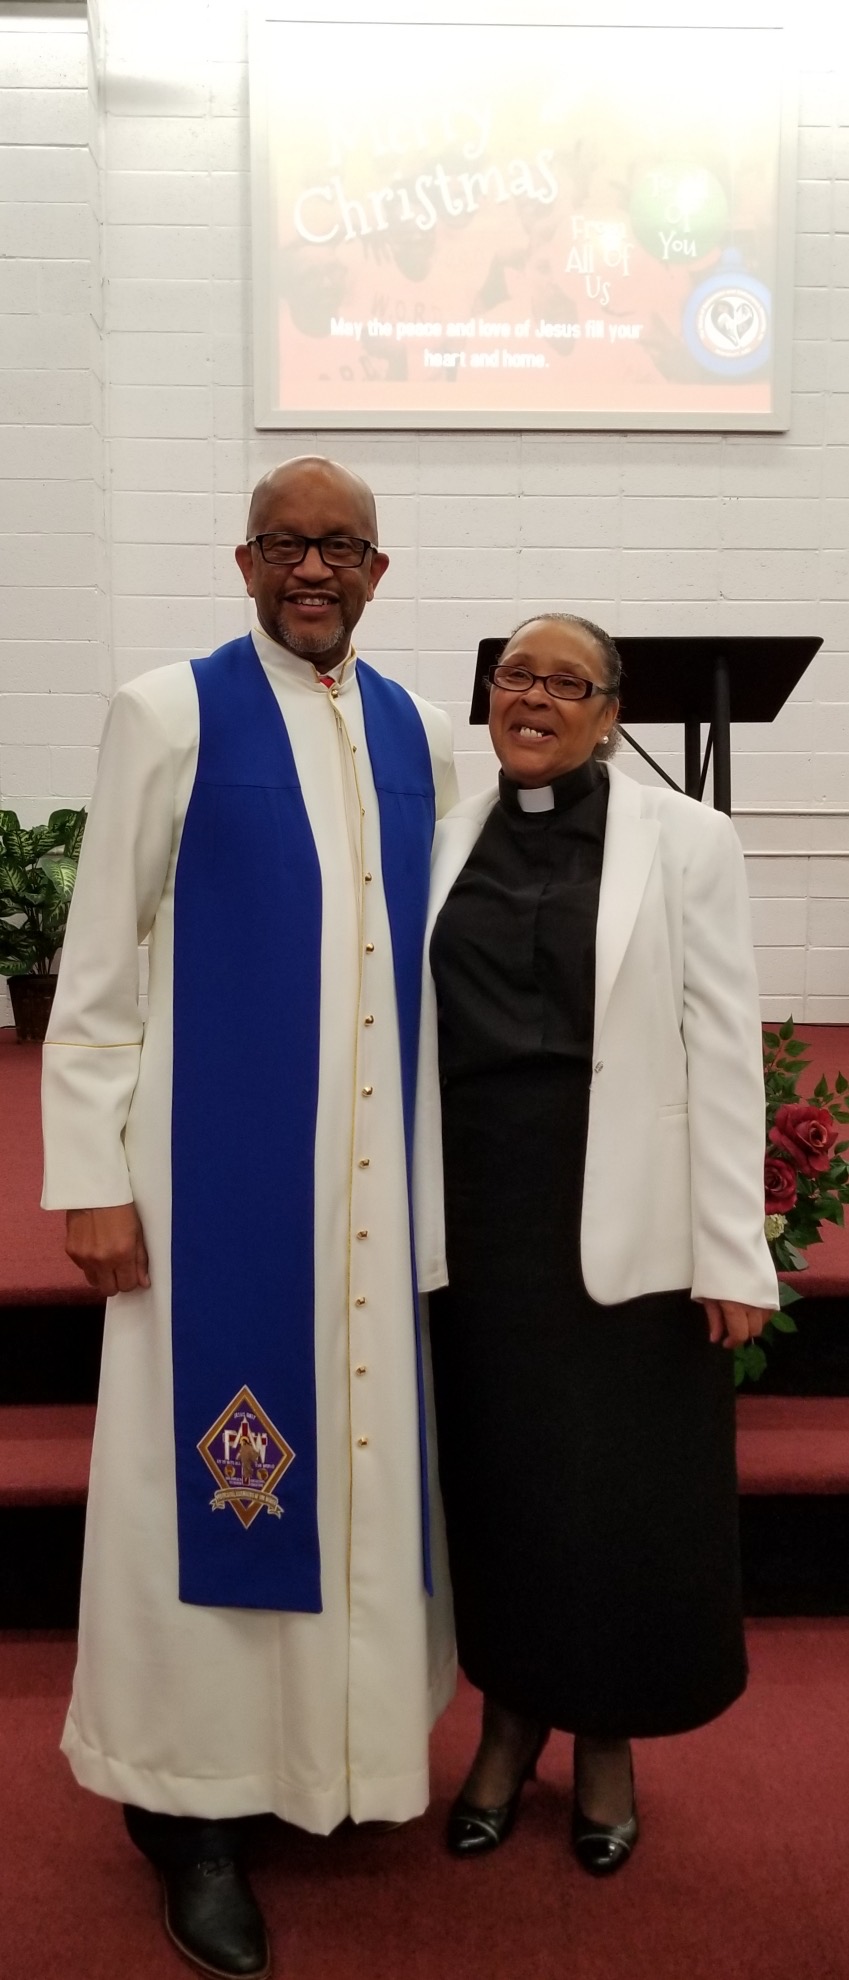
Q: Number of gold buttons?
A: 12